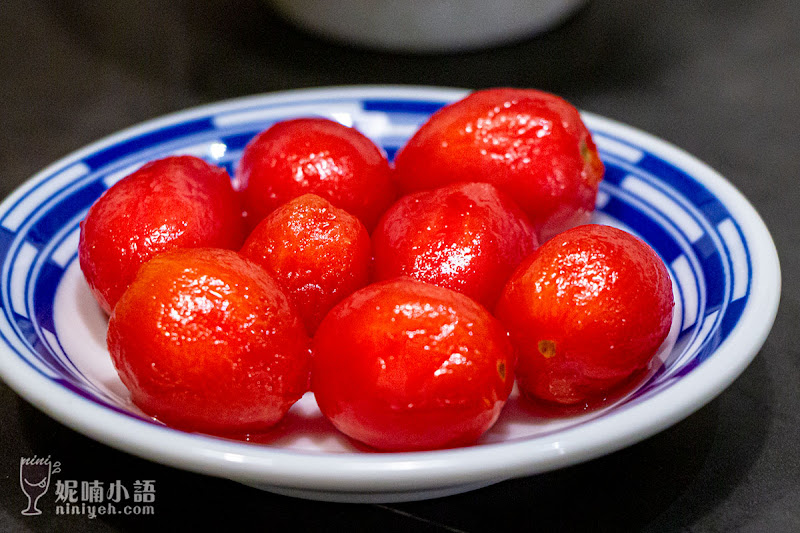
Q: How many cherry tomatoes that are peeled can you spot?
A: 8